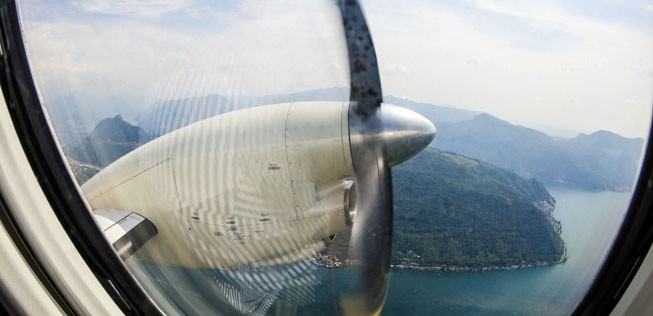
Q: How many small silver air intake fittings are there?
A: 1